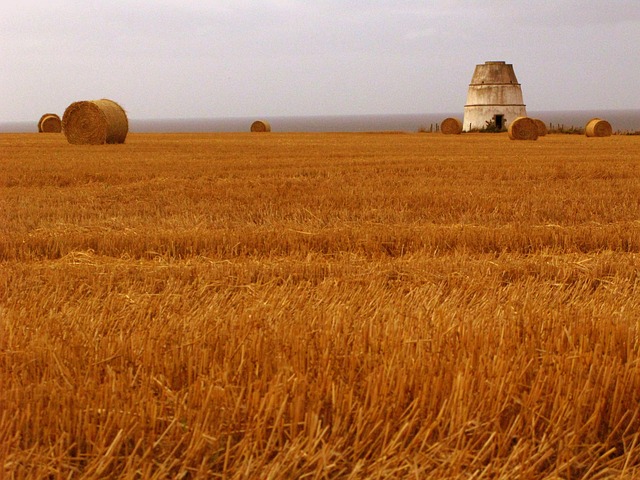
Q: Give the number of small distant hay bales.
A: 6